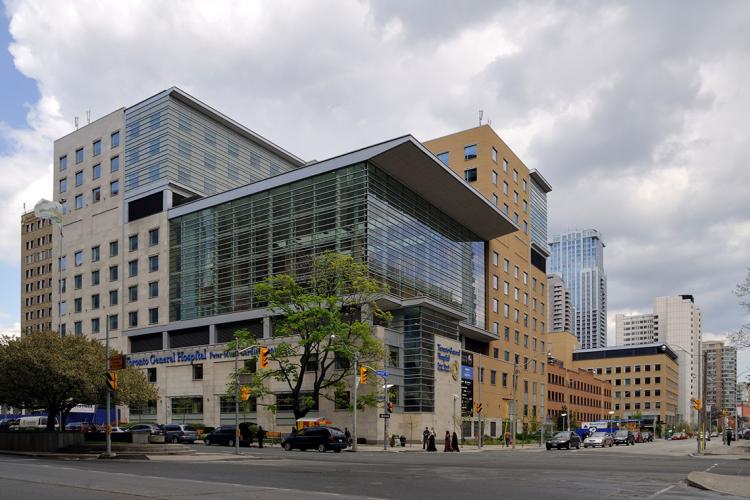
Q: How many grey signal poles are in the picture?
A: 5